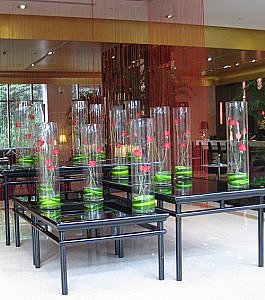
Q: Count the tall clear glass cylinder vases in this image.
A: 12